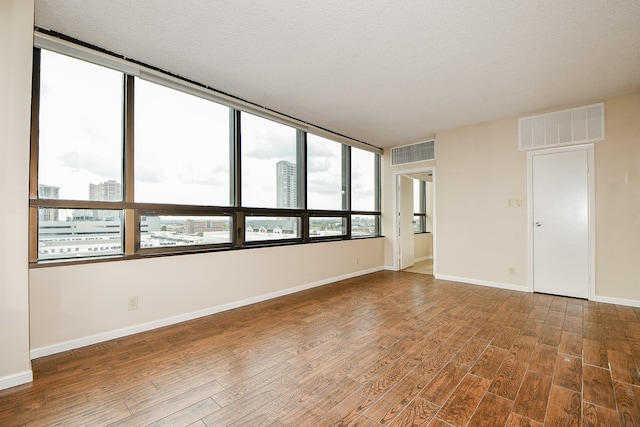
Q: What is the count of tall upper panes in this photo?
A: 5